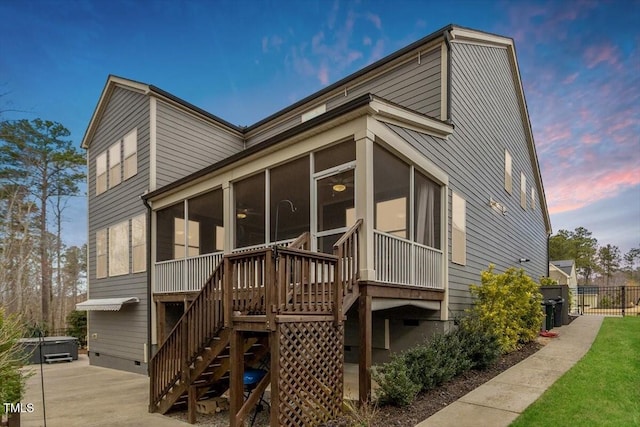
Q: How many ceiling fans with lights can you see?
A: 2